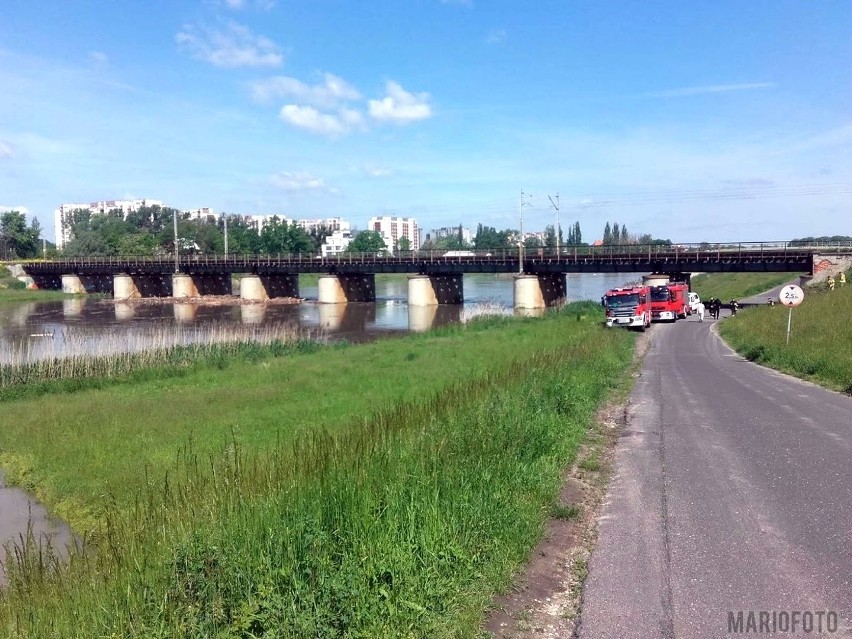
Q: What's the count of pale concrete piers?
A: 8